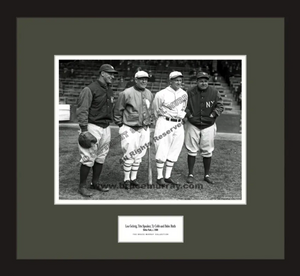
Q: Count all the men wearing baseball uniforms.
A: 4